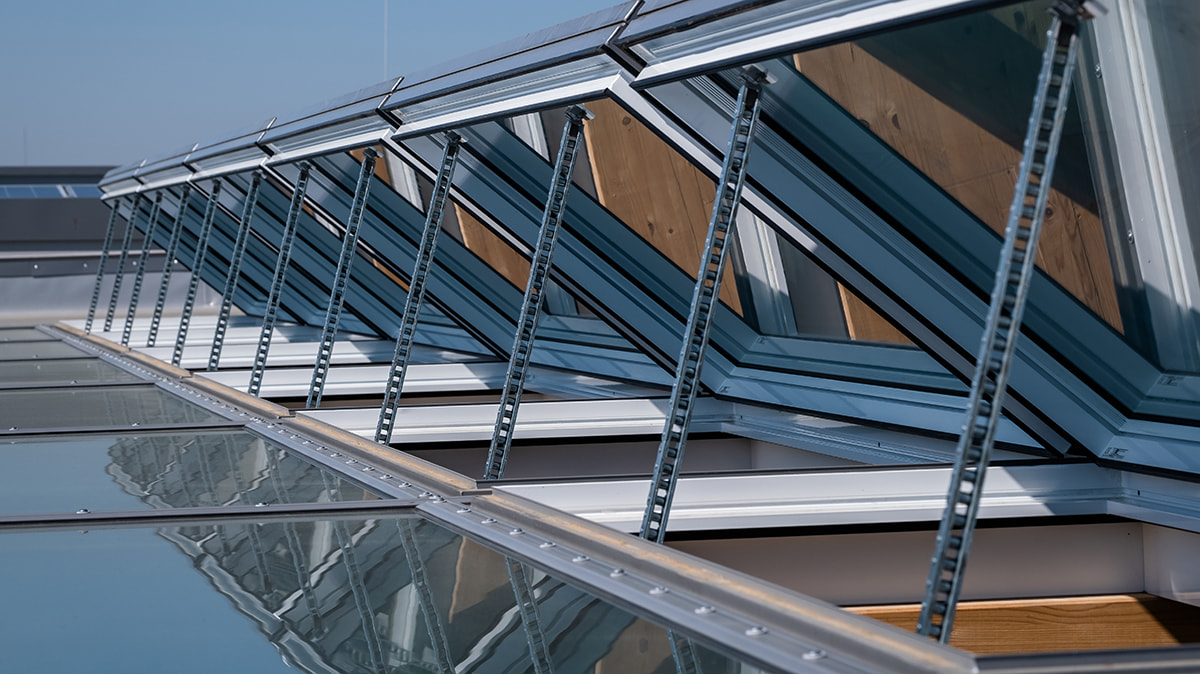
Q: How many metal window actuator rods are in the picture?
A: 12